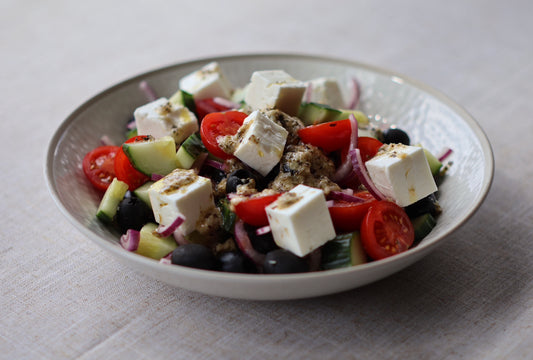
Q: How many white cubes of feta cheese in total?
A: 8